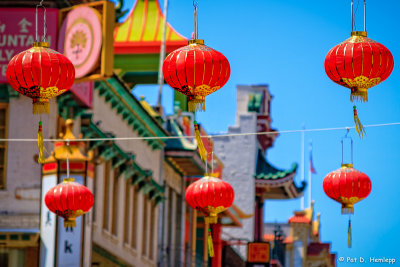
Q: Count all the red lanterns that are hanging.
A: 6